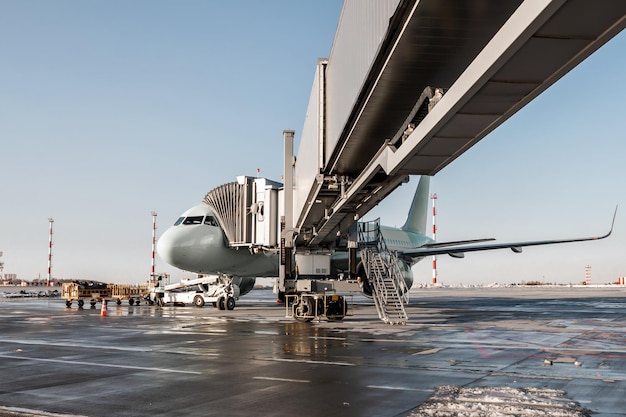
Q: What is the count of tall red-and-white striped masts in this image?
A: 3